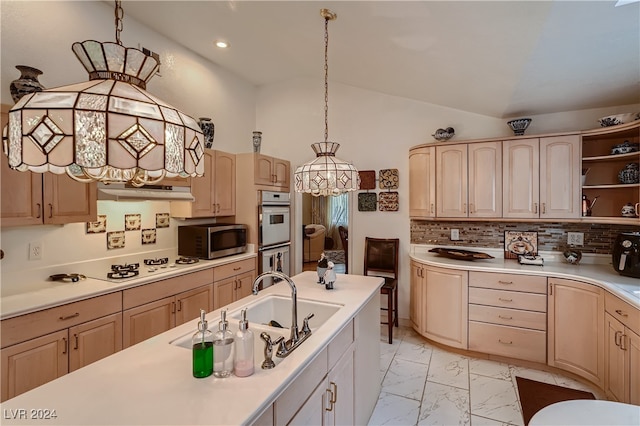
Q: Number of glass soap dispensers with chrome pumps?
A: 3